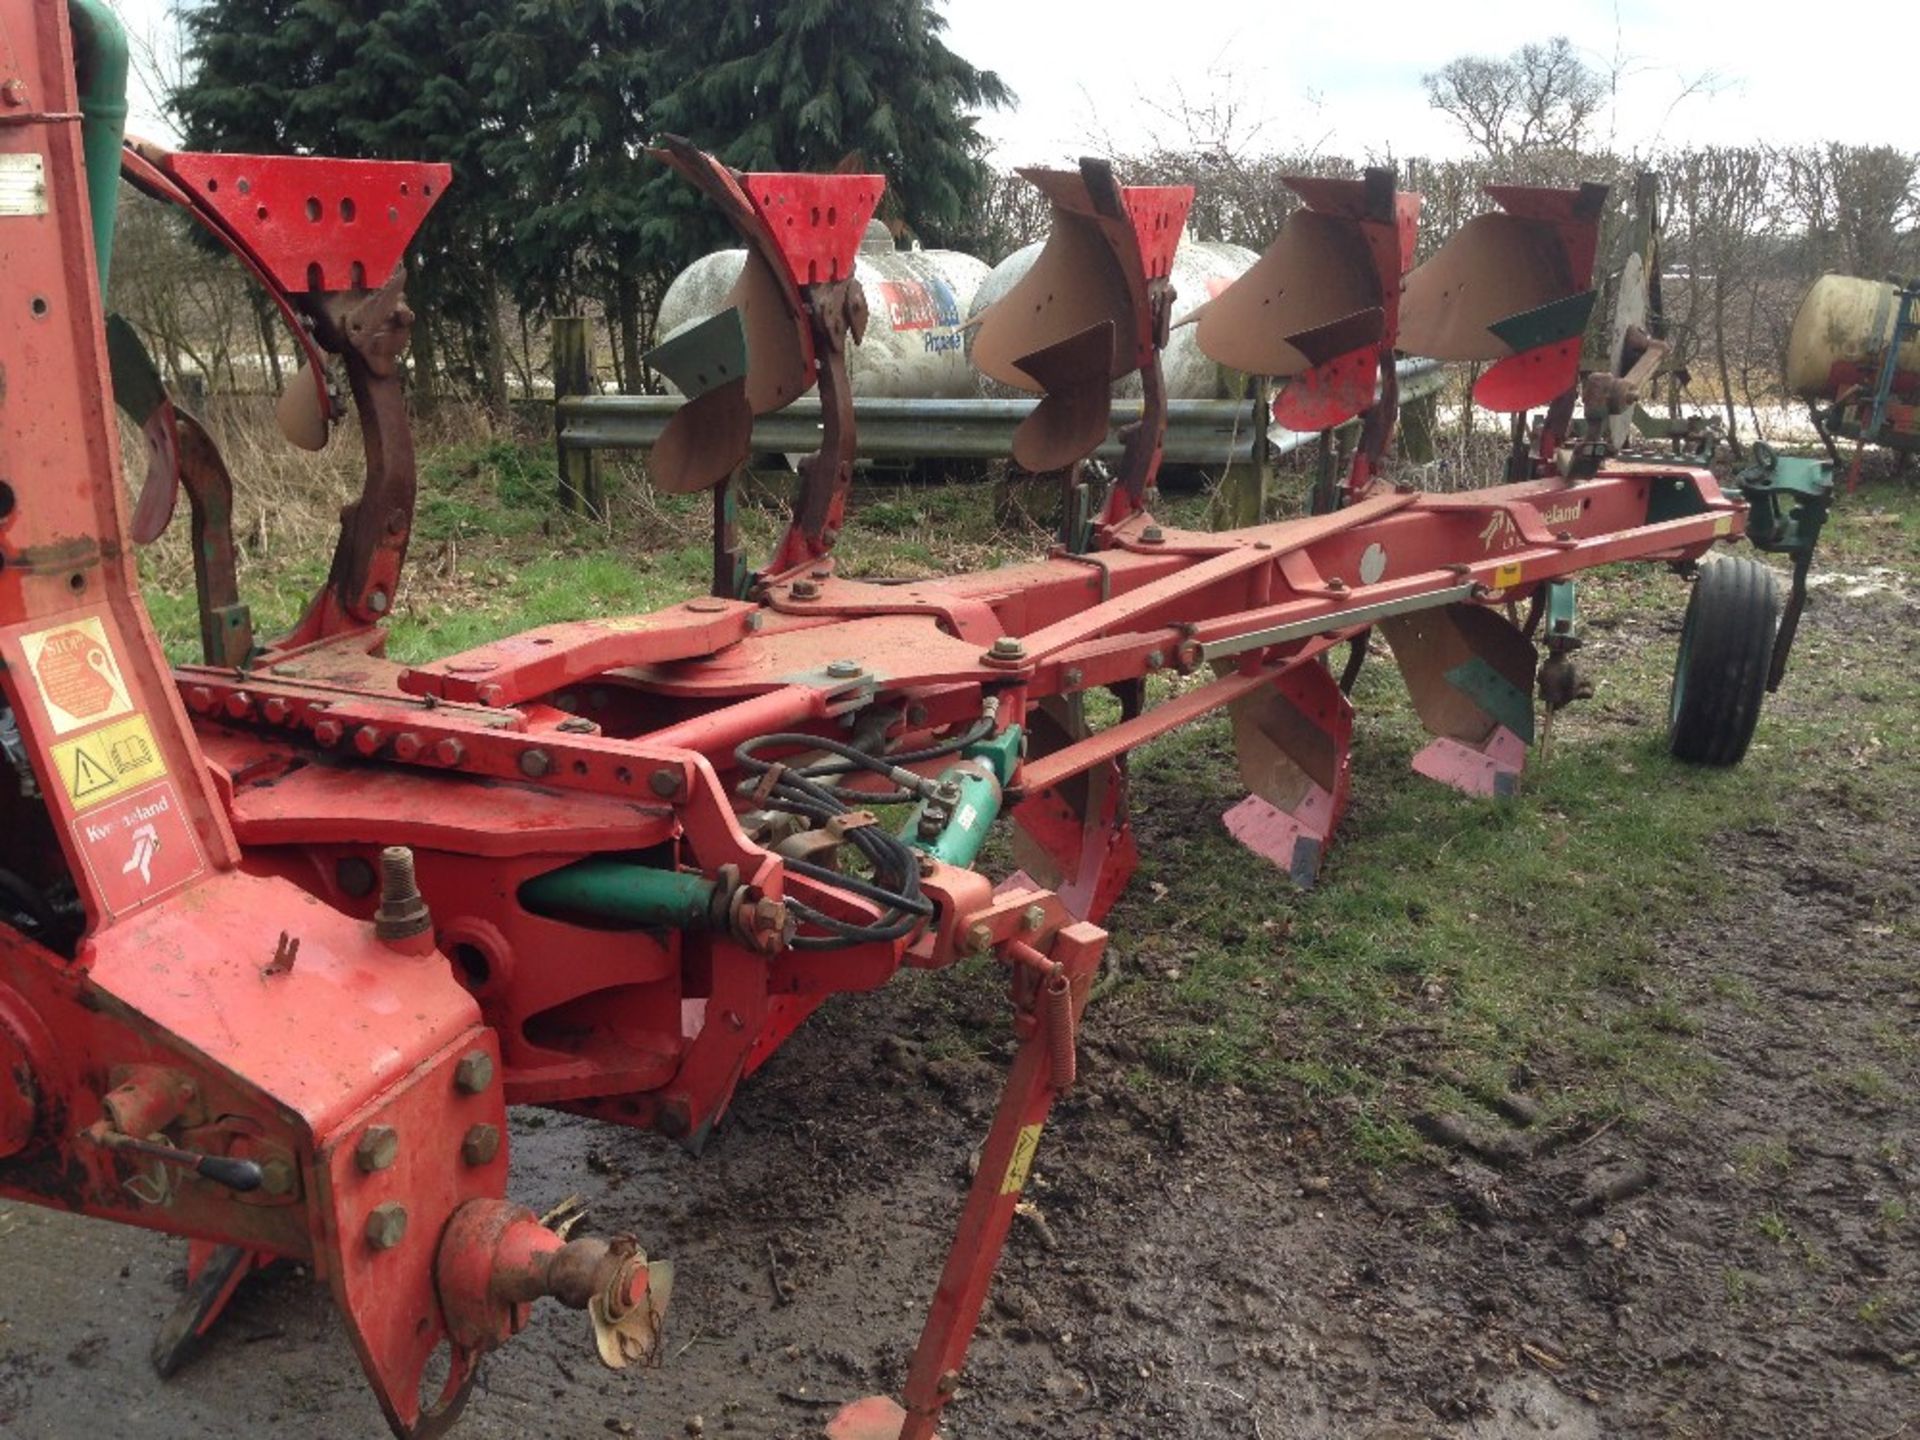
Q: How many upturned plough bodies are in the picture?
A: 5